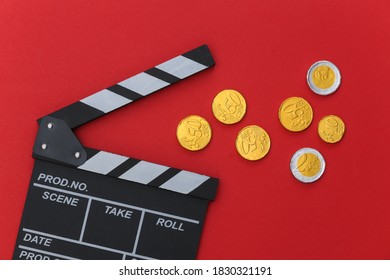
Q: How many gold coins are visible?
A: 5